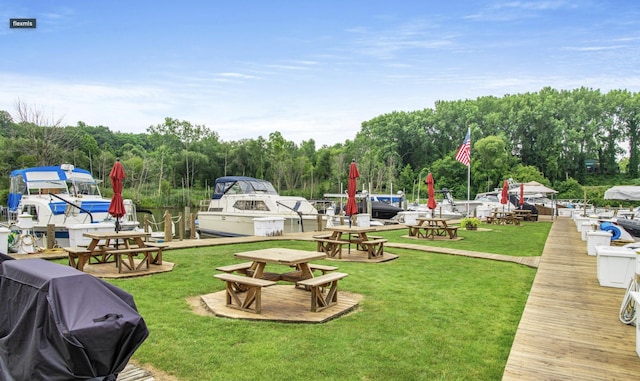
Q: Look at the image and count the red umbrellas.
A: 5